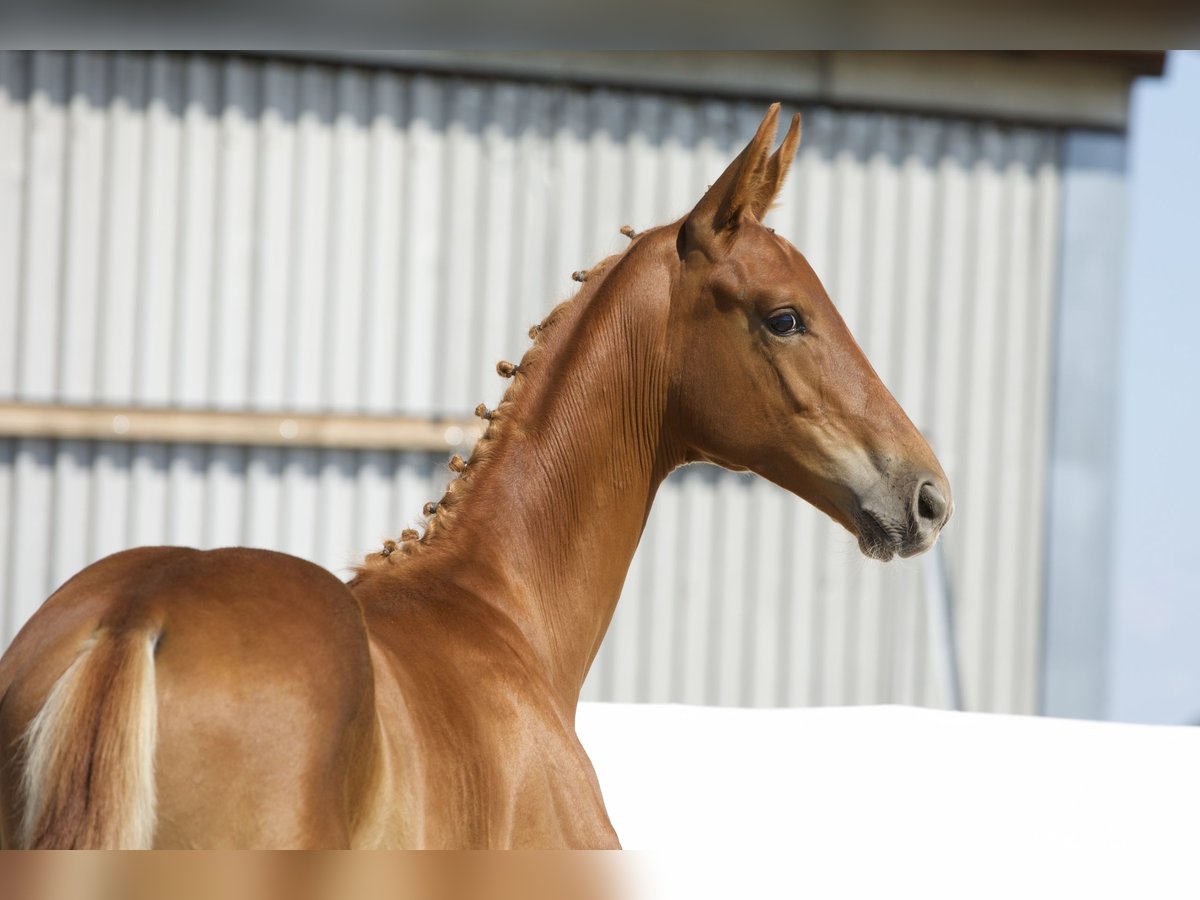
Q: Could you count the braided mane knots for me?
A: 9